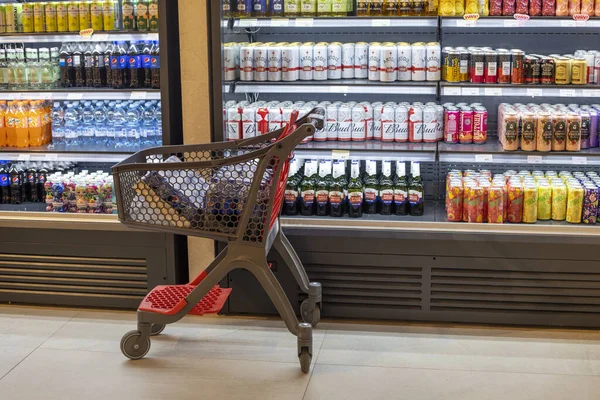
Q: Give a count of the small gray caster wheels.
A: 4